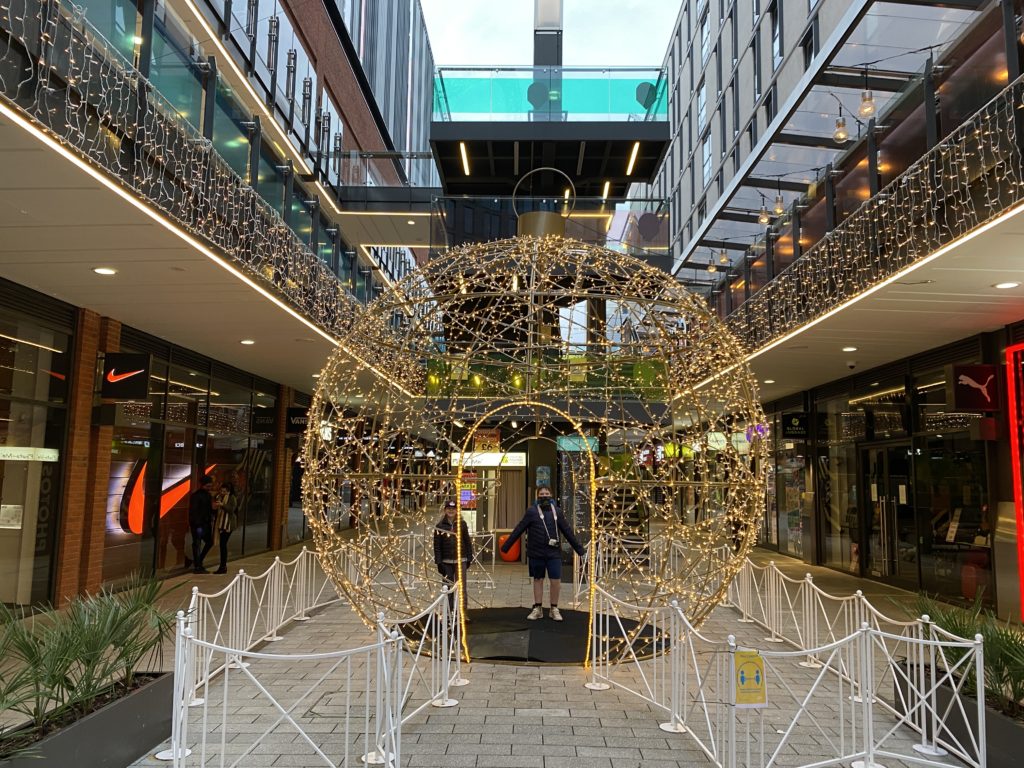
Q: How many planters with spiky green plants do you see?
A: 2